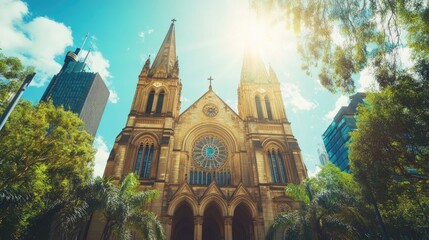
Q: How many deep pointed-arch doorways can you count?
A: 3